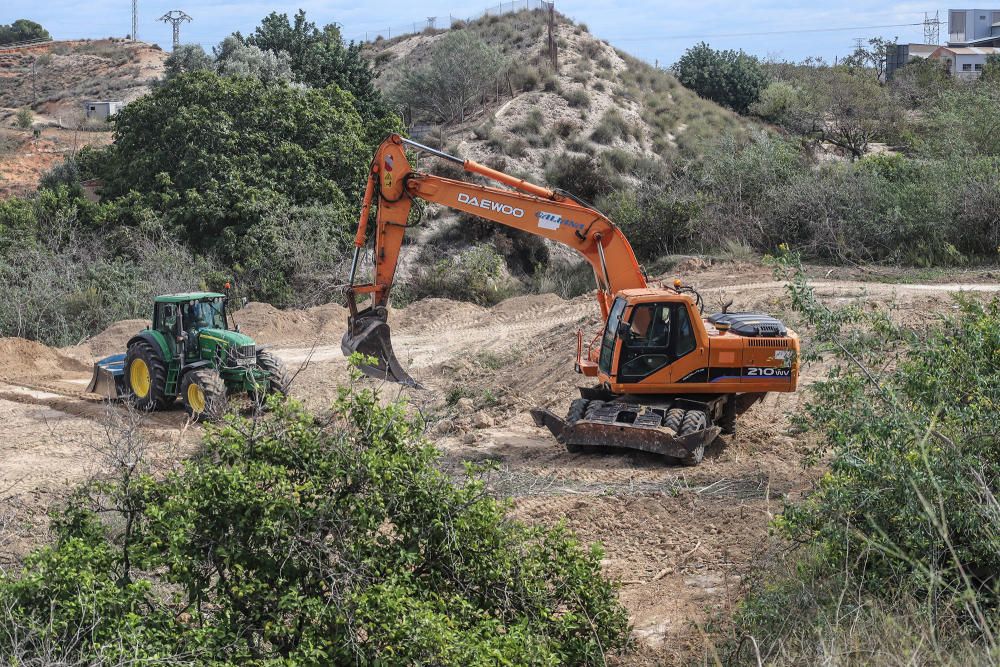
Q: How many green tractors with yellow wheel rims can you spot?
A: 1